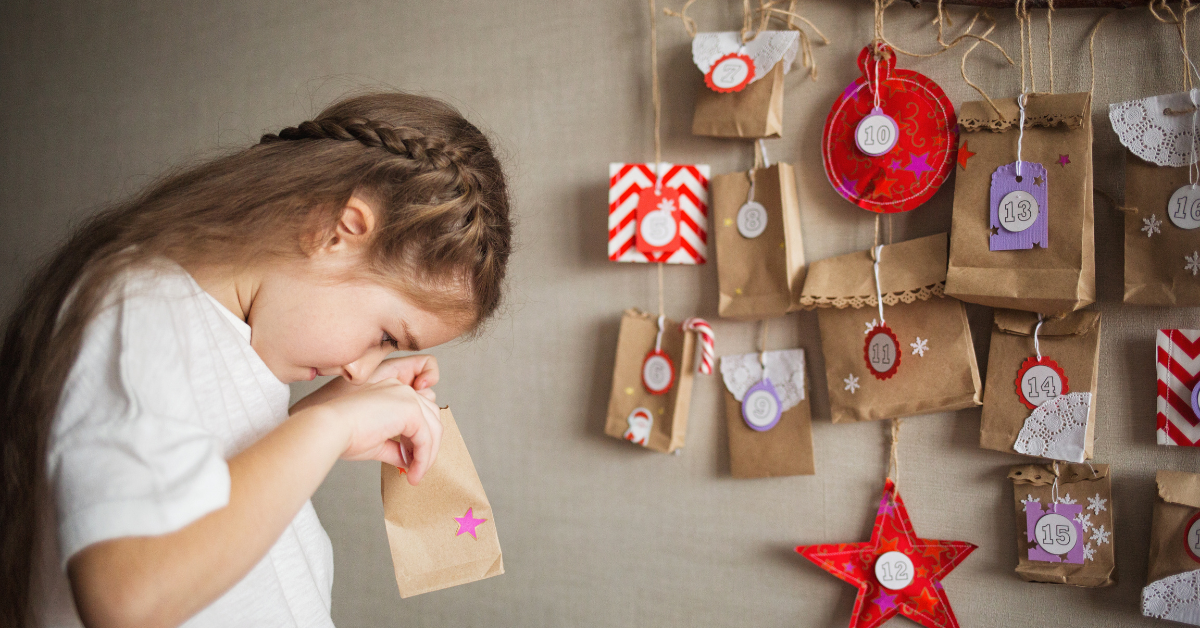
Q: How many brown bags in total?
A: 11